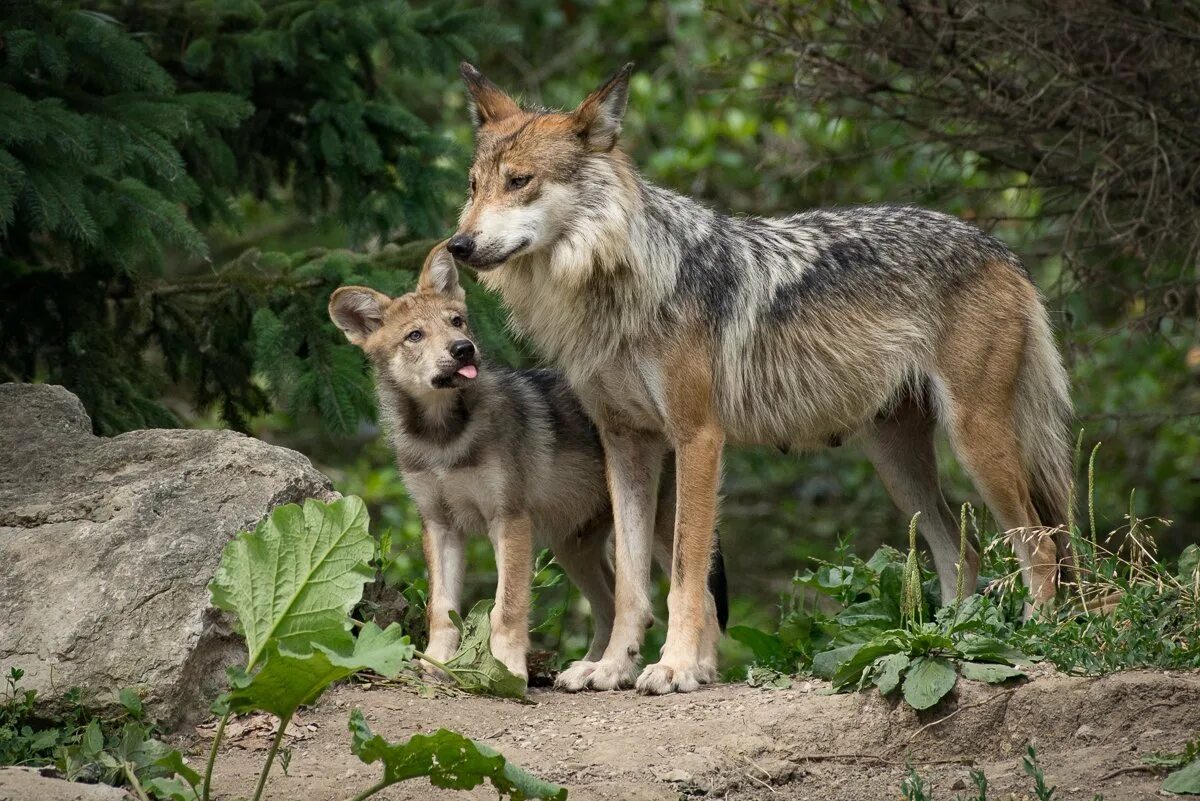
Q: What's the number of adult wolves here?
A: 1